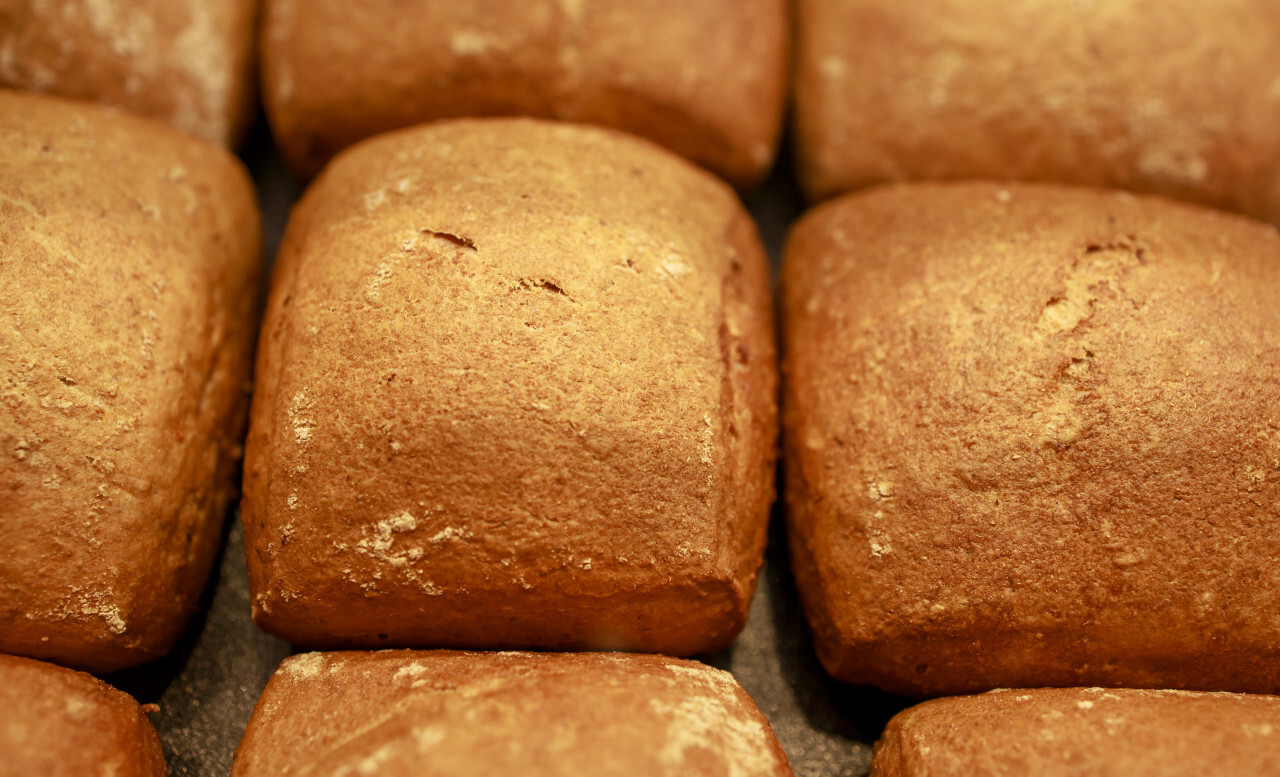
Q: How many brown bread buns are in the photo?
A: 9